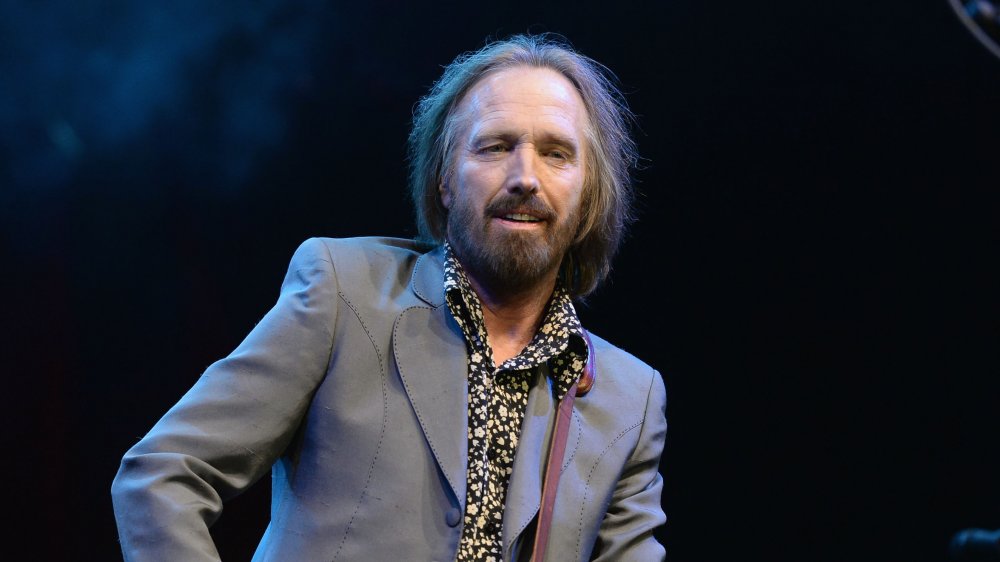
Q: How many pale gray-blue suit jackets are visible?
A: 1